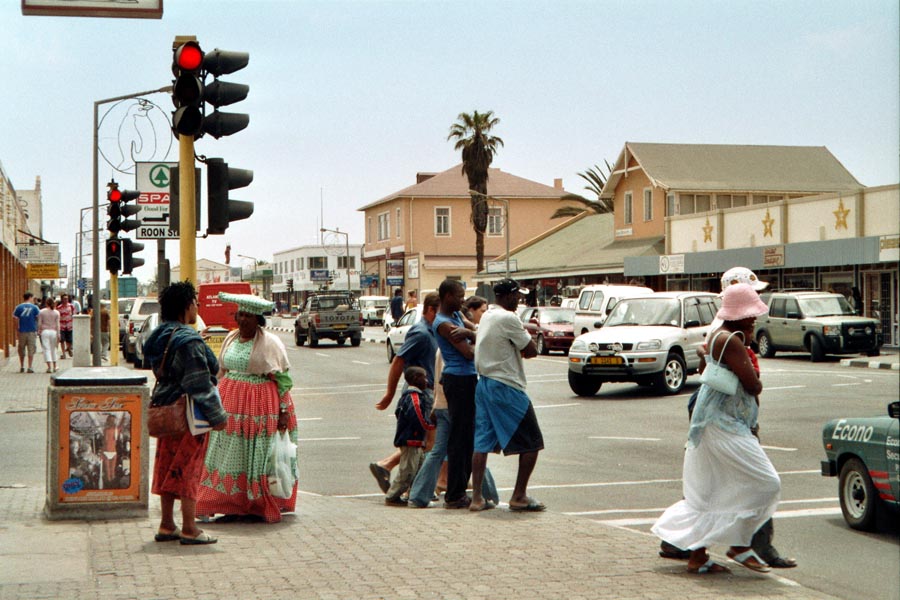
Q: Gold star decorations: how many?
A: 3